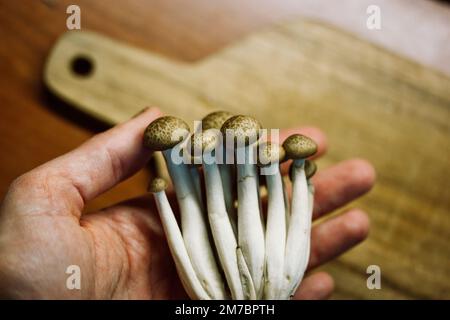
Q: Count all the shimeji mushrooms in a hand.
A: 8